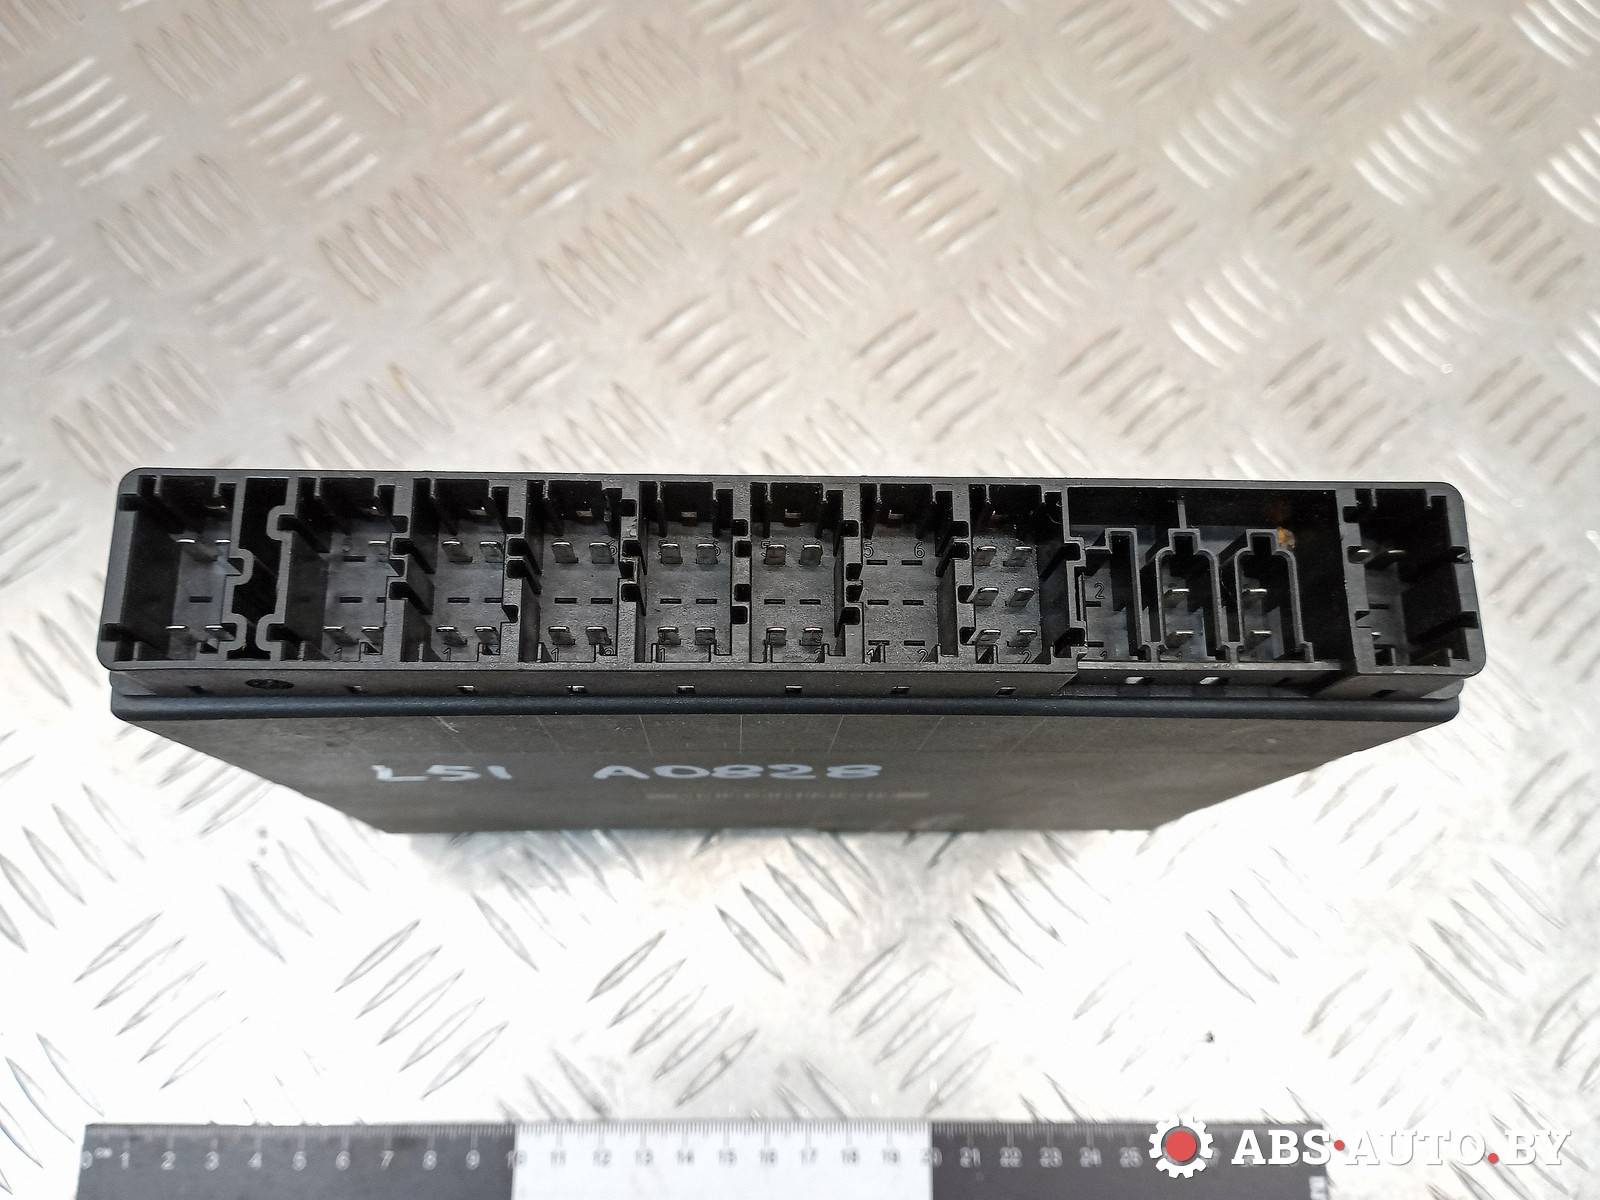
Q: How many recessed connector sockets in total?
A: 12